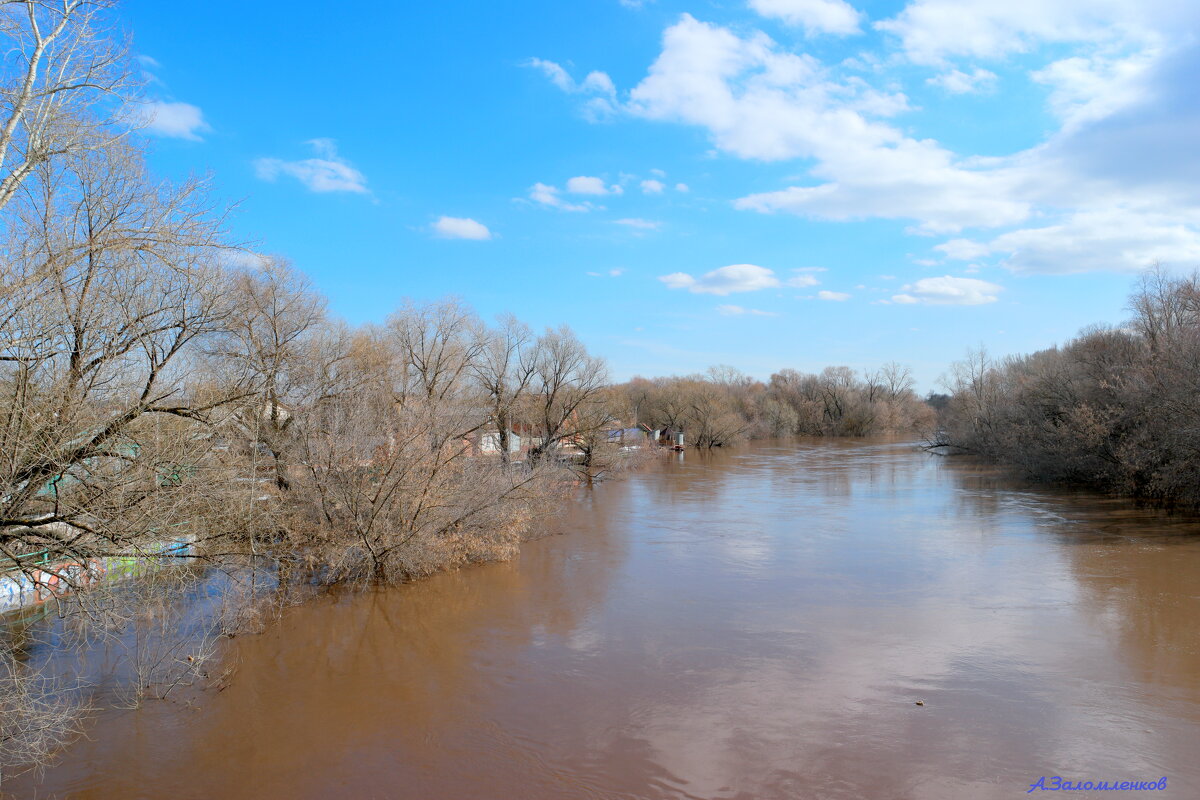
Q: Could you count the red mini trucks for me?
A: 0